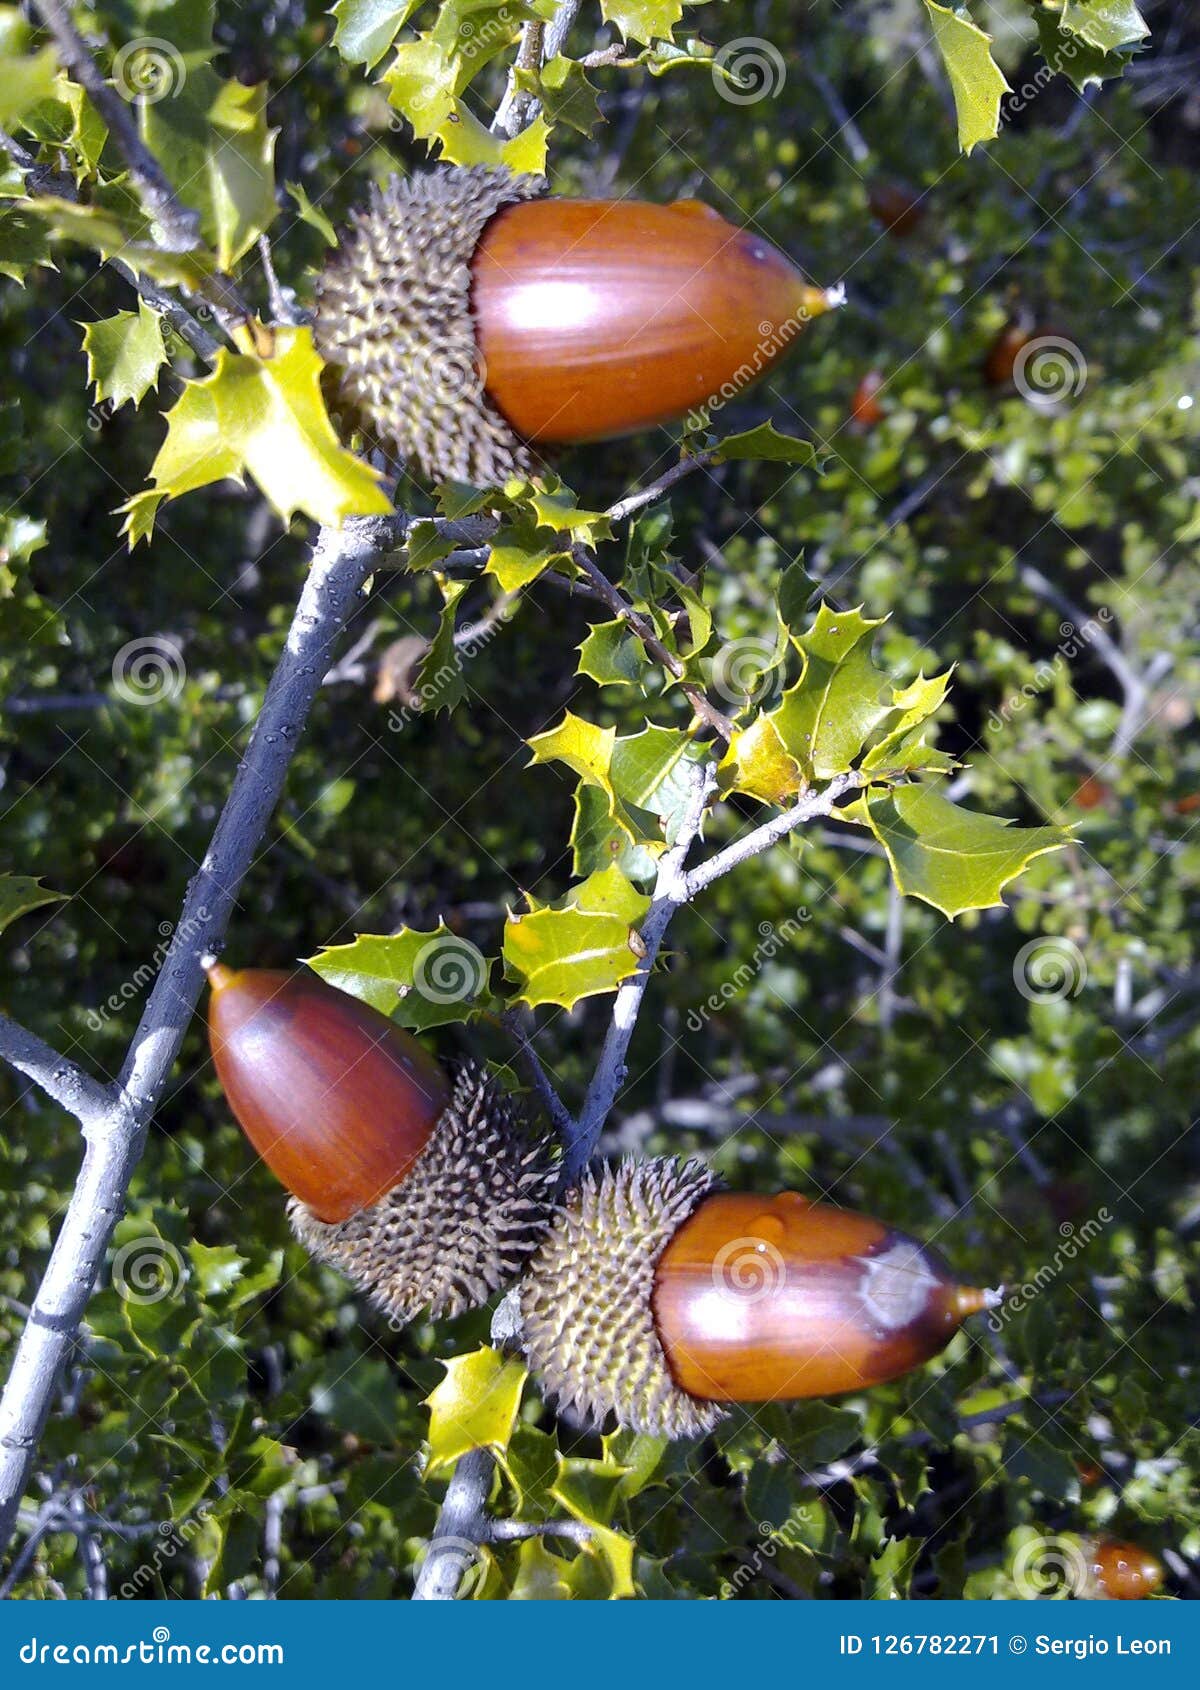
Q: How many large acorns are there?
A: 3